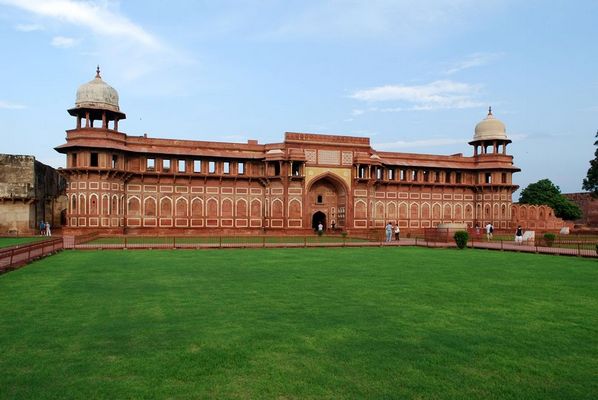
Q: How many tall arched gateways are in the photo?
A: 1